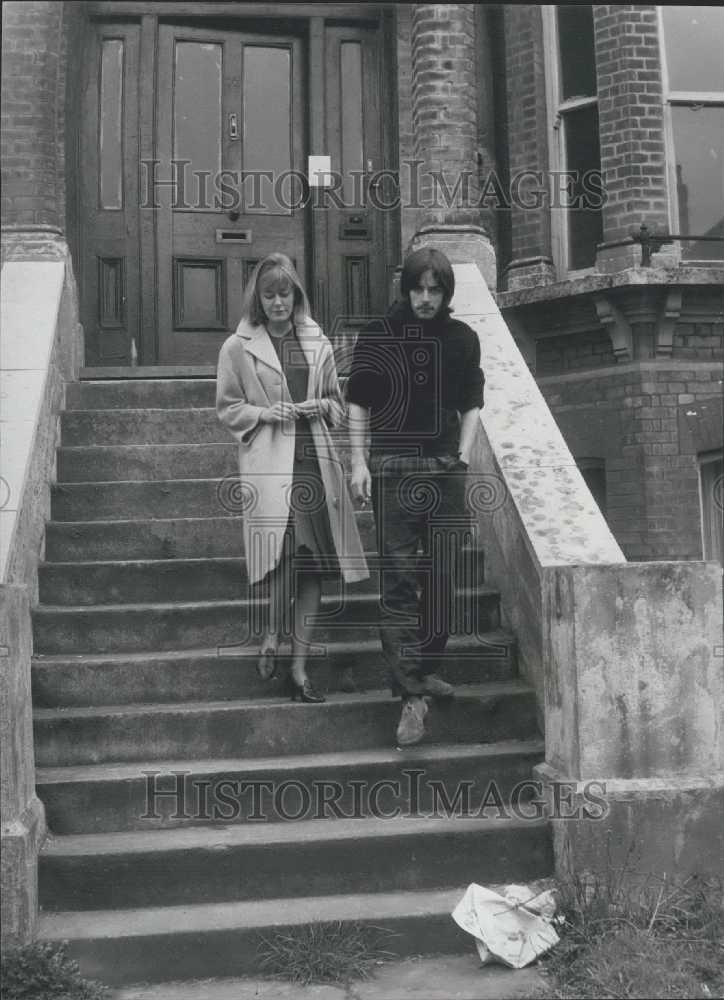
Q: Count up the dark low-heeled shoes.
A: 2